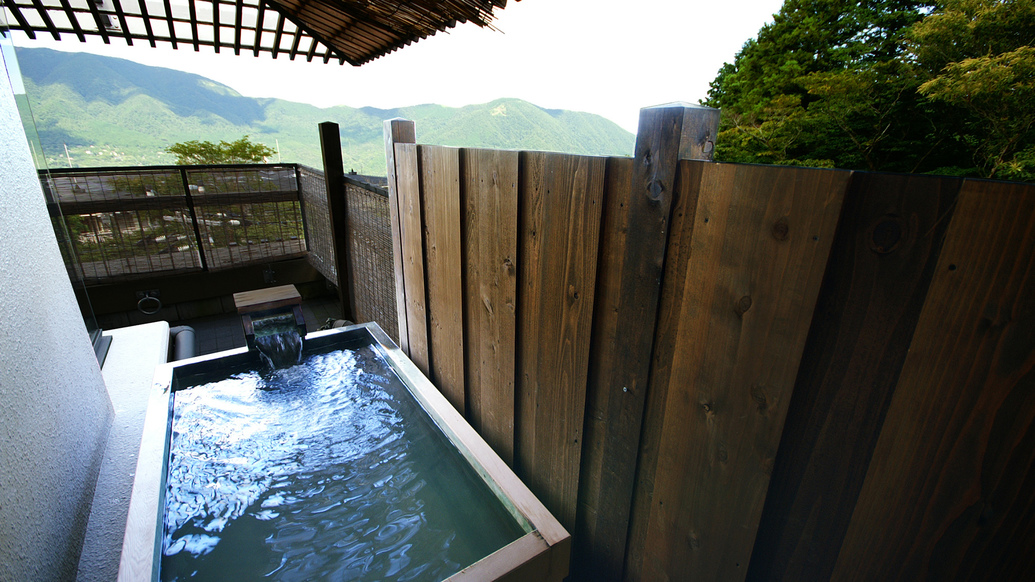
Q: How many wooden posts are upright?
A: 3